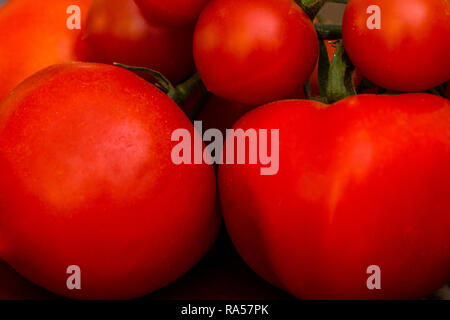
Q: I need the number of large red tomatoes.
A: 2